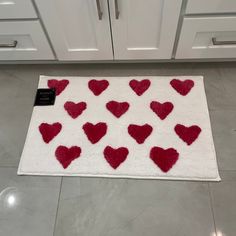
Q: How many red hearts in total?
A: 14